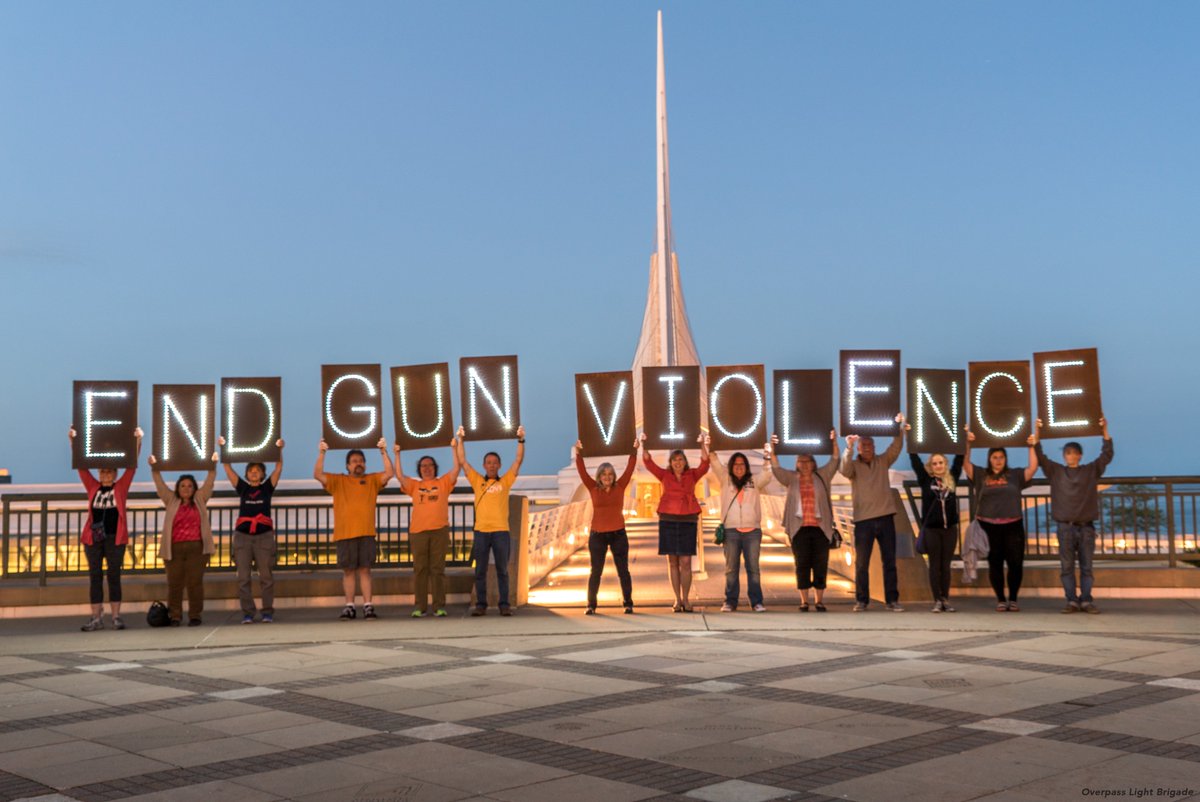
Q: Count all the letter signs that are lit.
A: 14